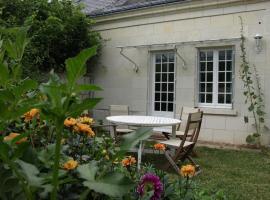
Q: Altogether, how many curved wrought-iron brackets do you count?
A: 2